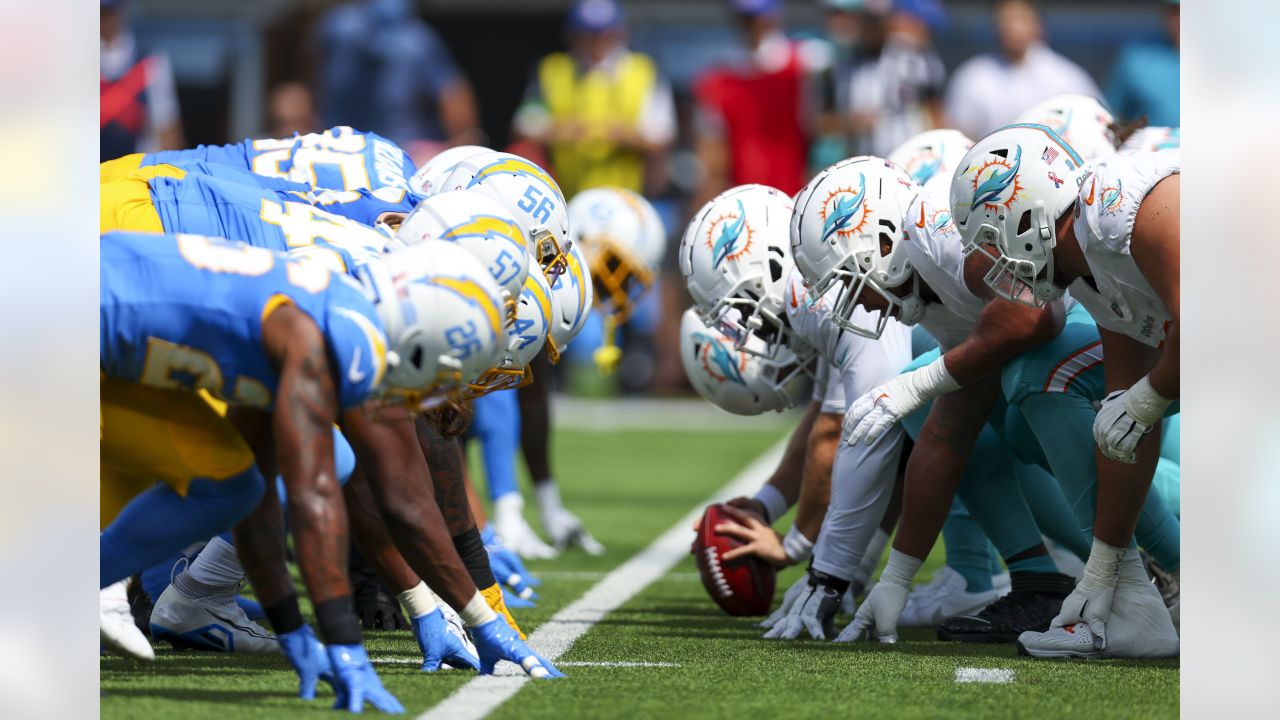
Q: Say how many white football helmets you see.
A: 13